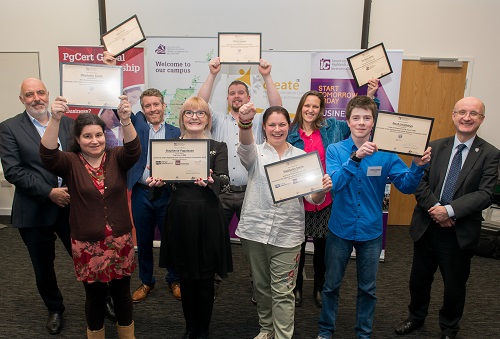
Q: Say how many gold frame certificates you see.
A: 0